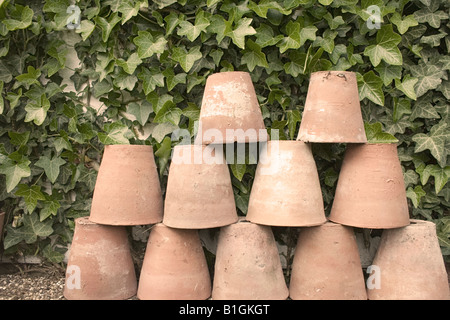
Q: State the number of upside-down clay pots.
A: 11